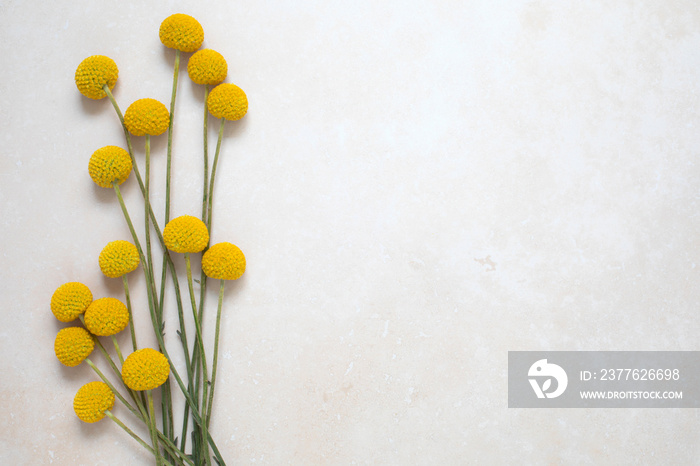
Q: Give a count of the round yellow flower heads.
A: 14